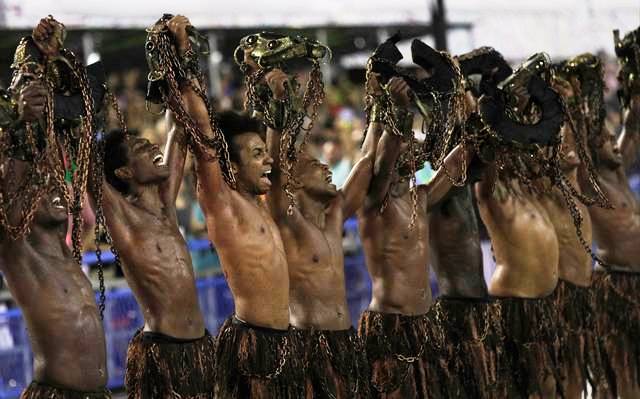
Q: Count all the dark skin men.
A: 9